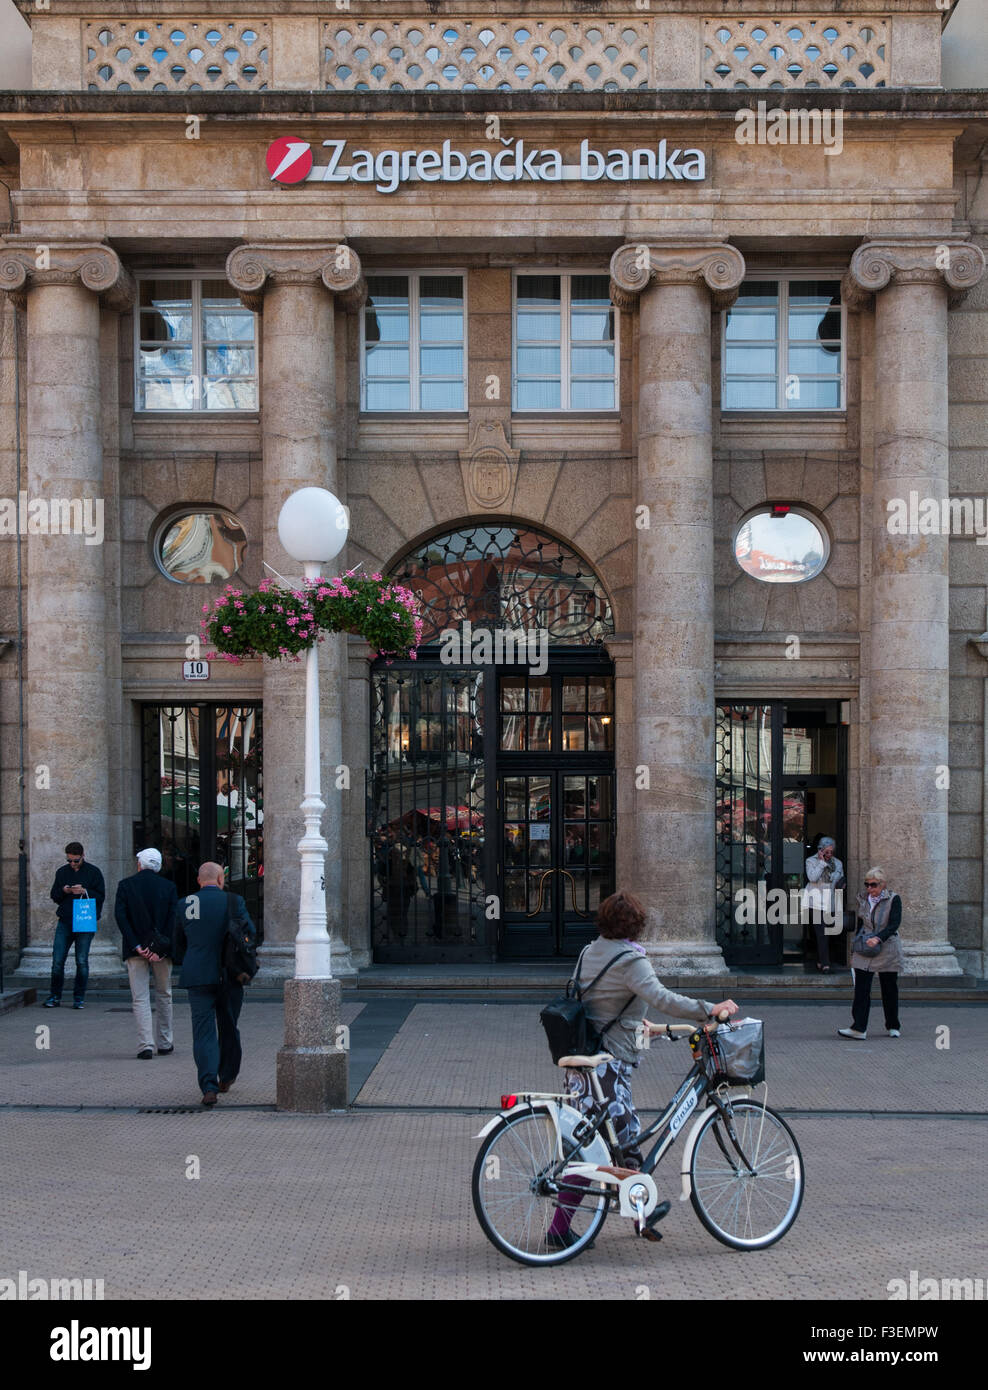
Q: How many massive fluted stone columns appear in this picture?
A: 4